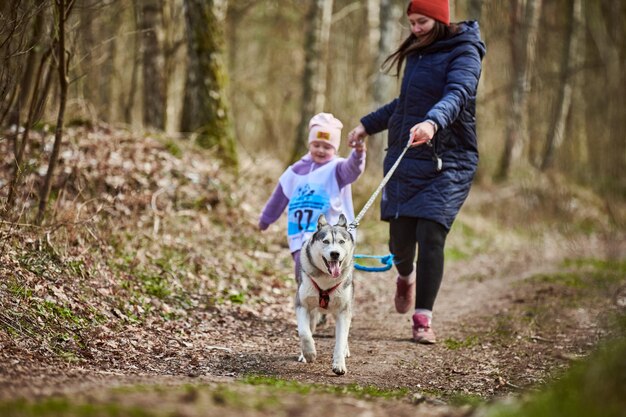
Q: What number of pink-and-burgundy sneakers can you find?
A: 2